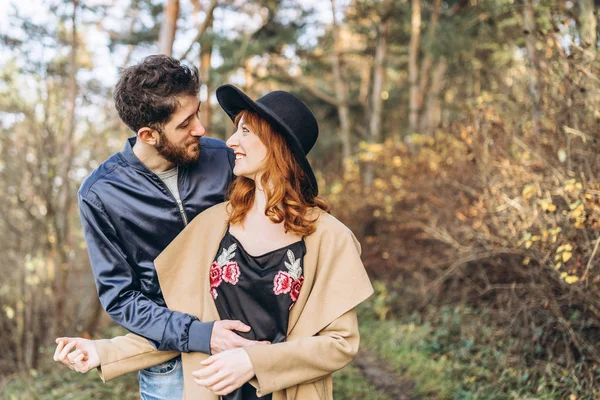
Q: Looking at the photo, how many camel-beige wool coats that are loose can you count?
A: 1